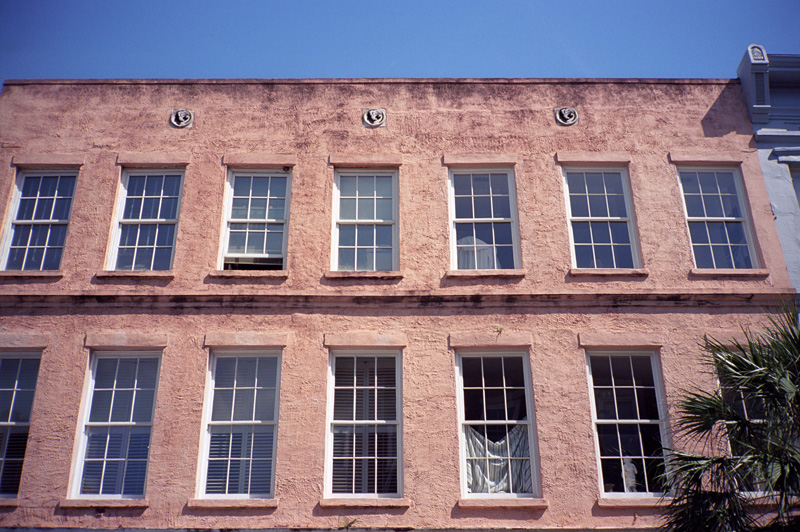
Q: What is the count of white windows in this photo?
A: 14